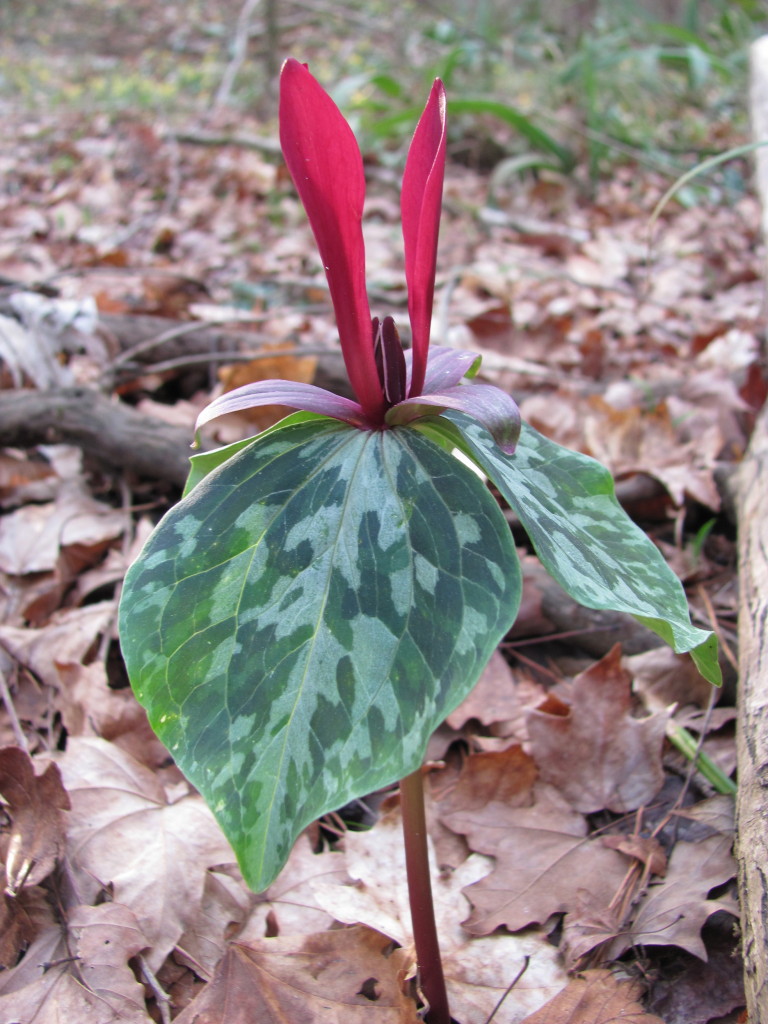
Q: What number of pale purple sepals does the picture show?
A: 3